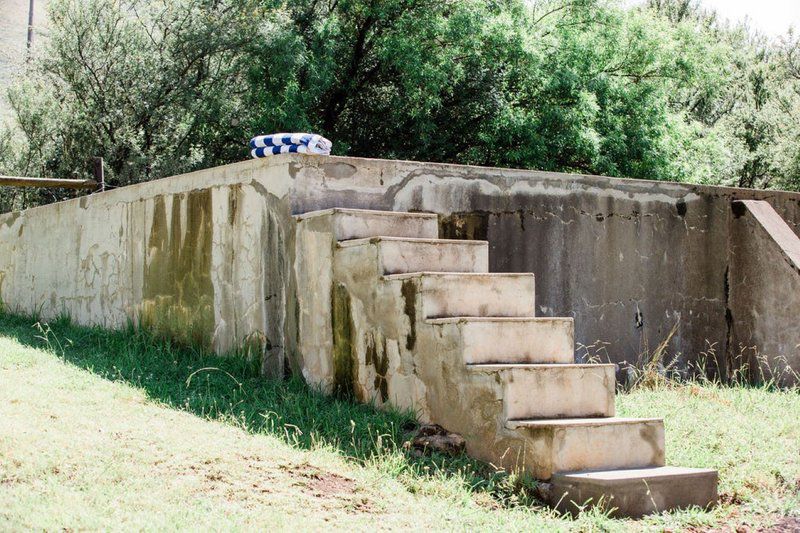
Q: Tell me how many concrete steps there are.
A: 7